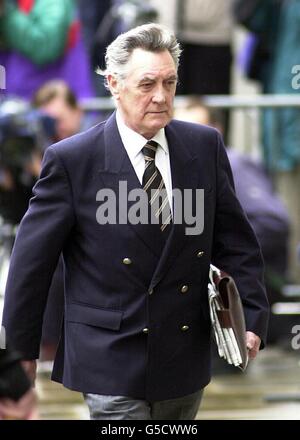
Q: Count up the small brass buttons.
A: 6